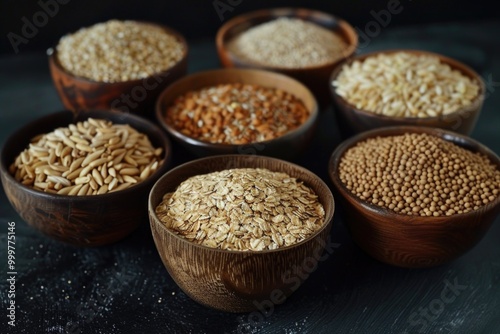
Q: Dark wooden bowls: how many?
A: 7